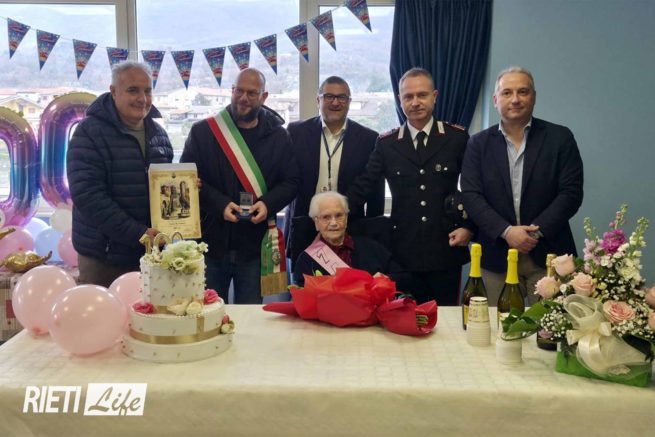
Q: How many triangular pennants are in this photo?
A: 12